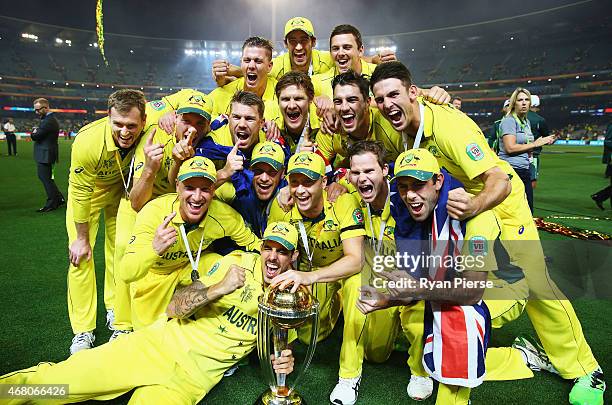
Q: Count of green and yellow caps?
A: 7